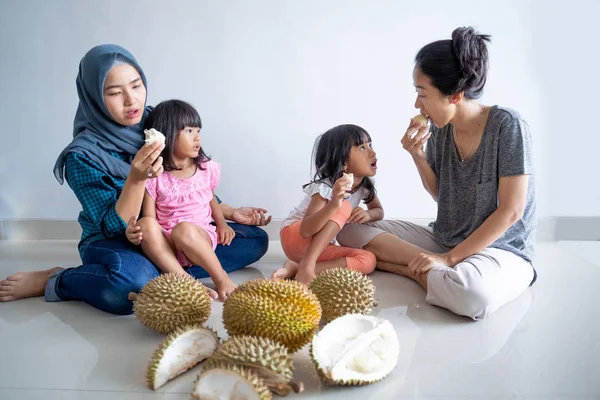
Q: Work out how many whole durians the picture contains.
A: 3